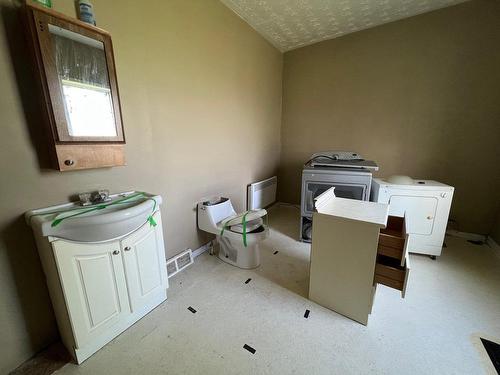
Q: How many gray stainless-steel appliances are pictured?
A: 1